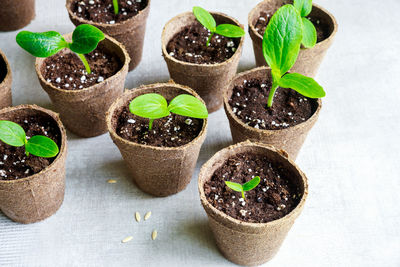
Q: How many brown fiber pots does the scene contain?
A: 10